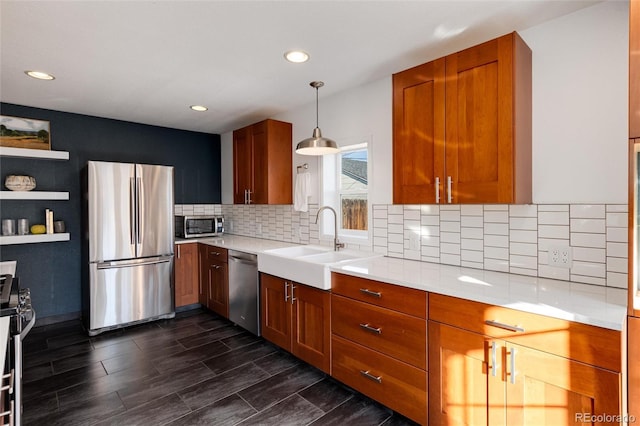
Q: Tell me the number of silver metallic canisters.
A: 2